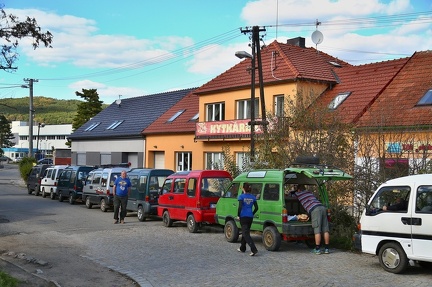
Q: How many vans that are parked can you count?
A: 8